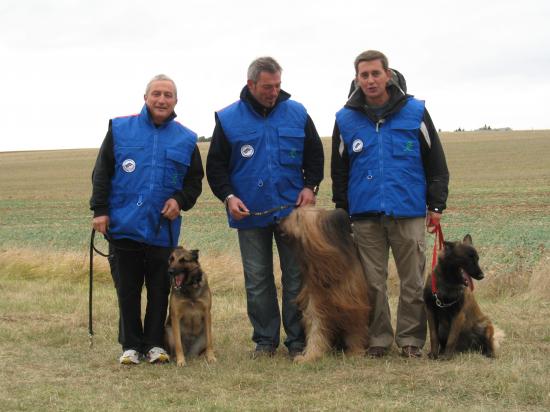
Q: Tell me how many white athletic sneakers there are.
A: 2